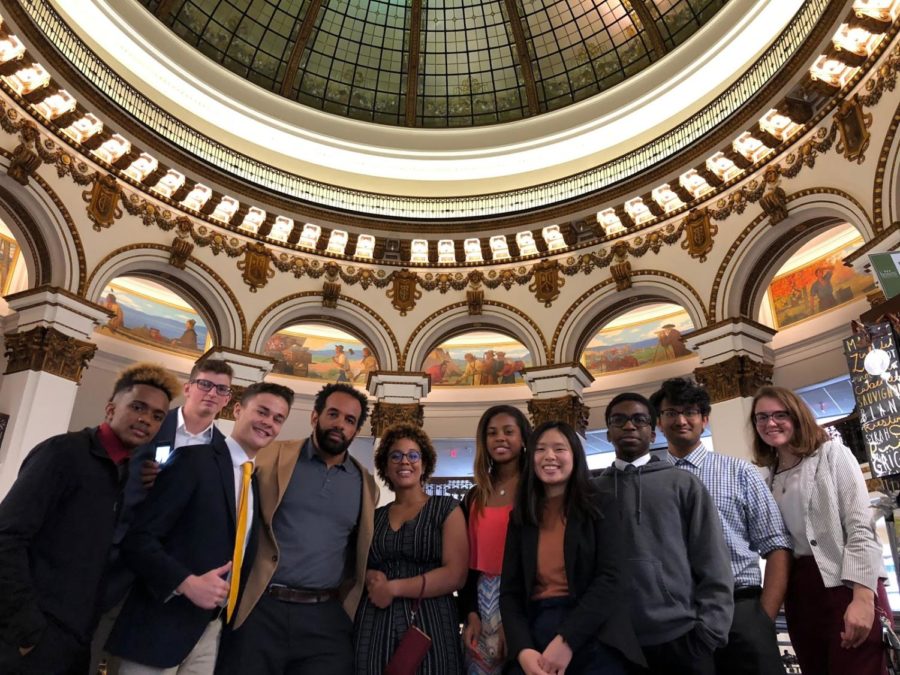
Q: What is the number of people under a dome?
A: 10